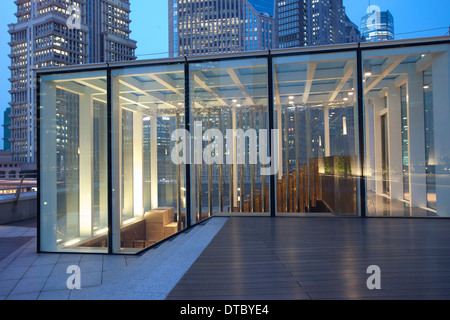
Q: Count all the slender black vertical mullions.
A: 5